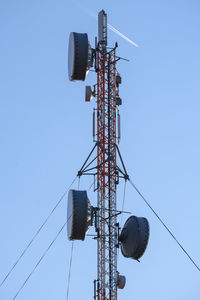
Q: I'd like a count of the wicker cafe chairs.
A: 0